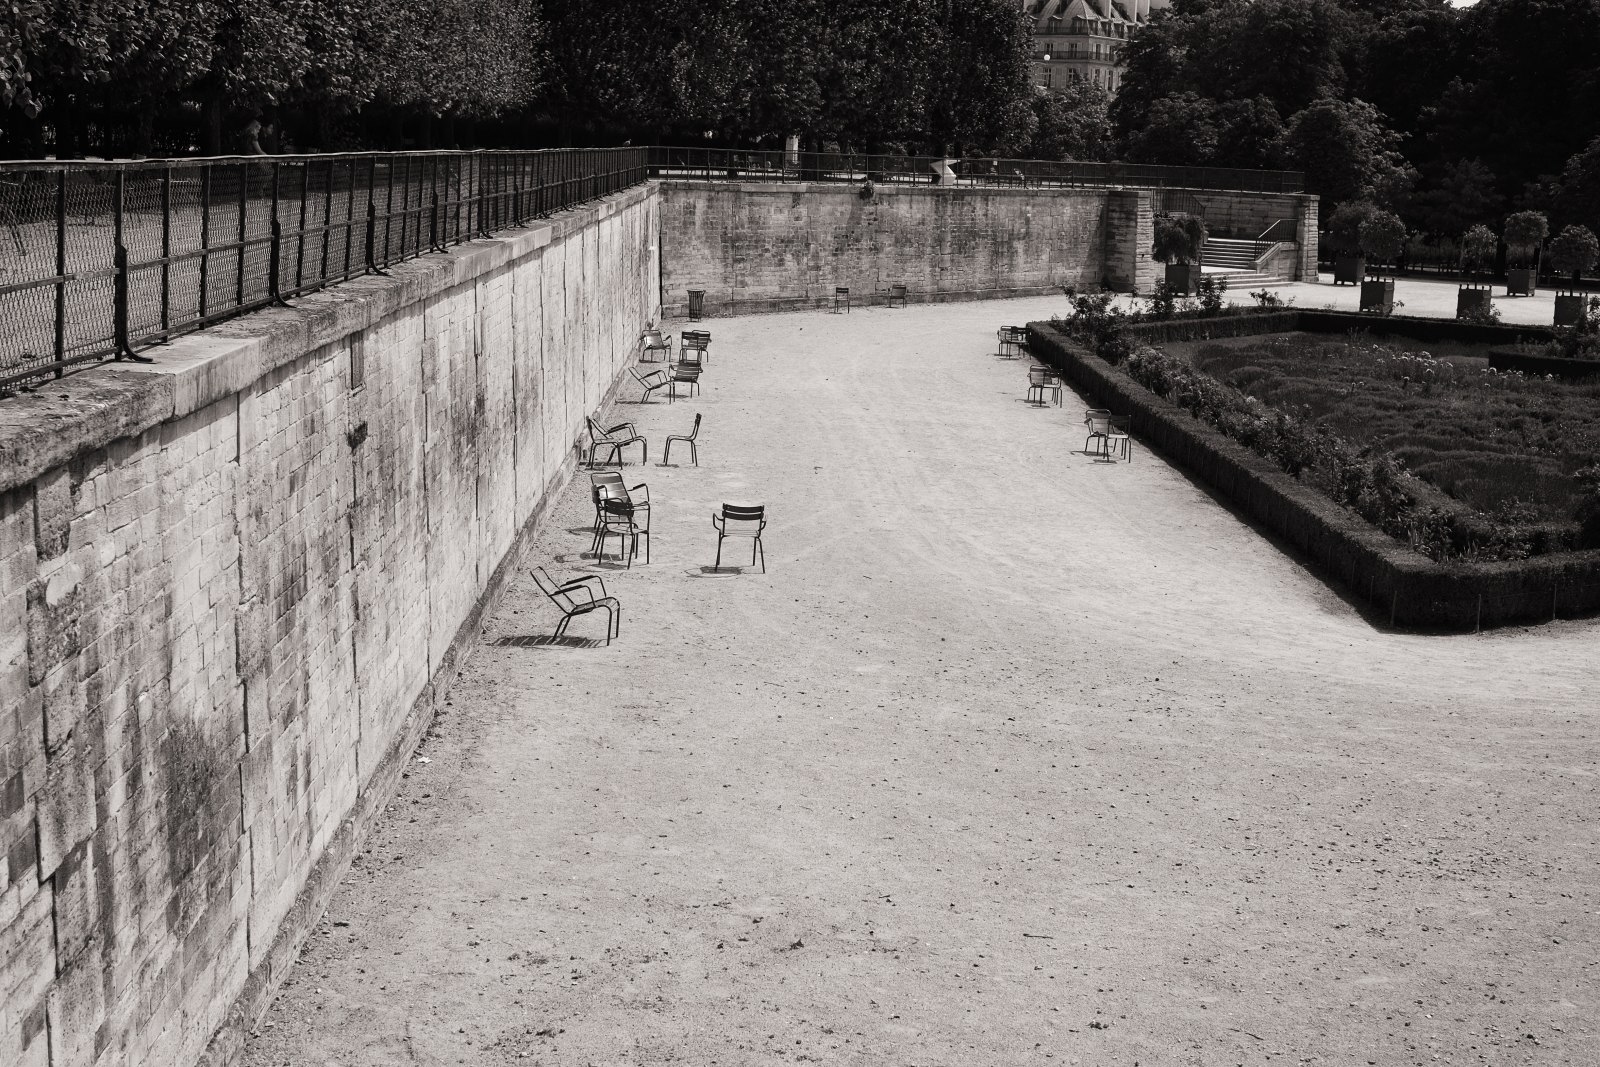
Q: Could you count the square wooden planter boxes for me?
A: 6